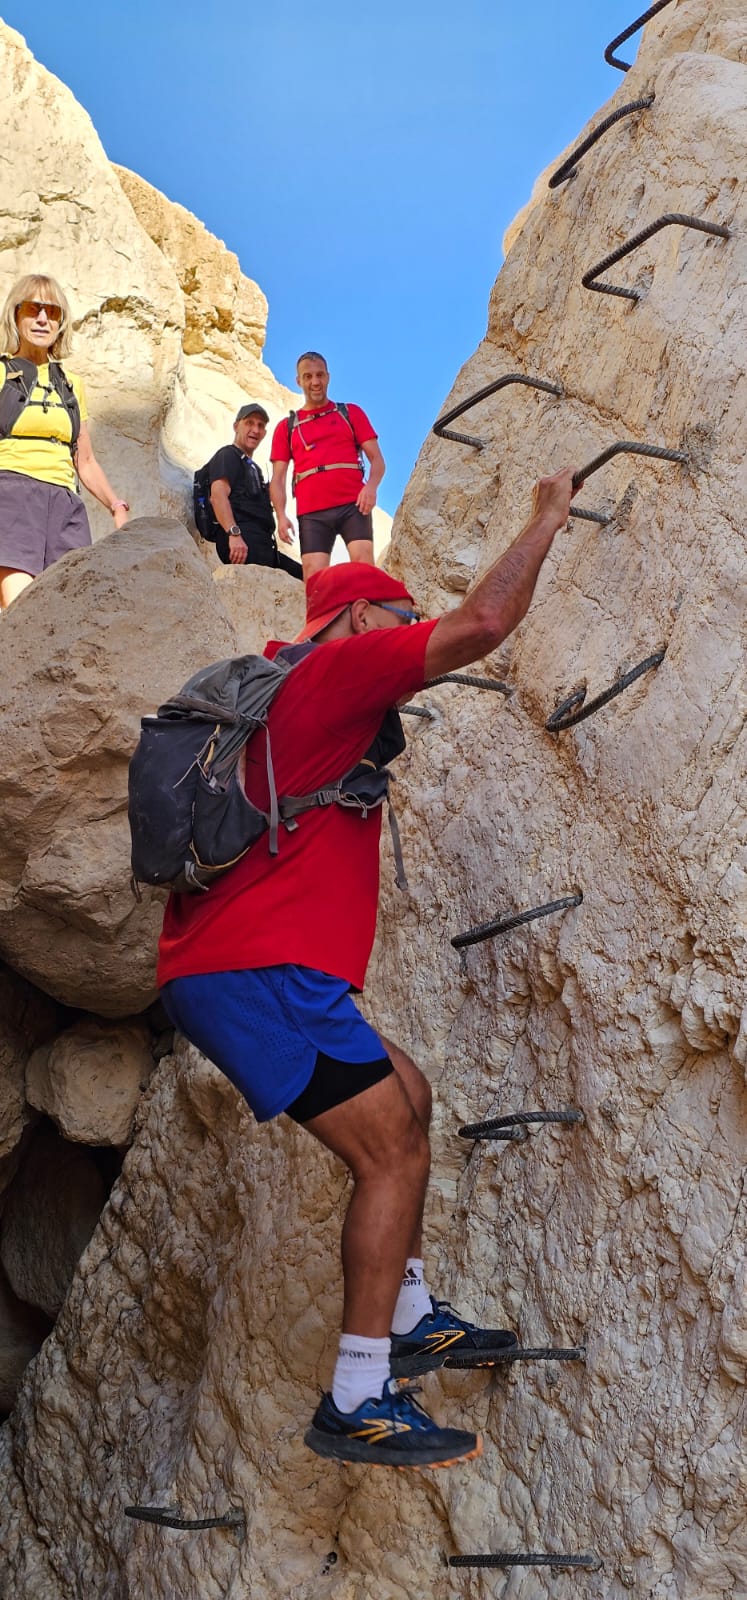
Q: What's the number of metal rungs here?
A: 12